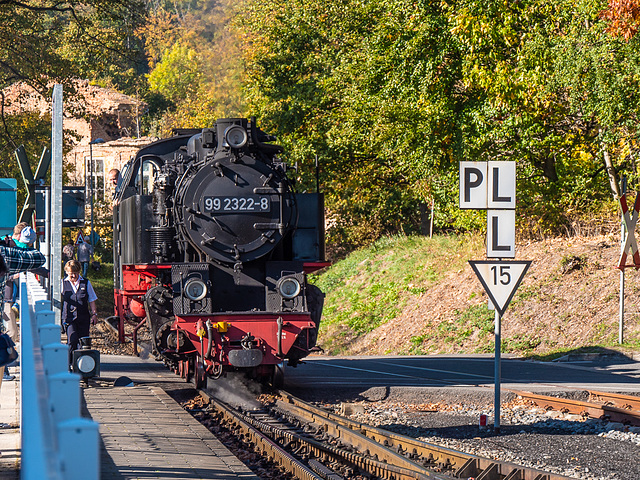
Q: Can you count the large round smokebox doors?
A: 1